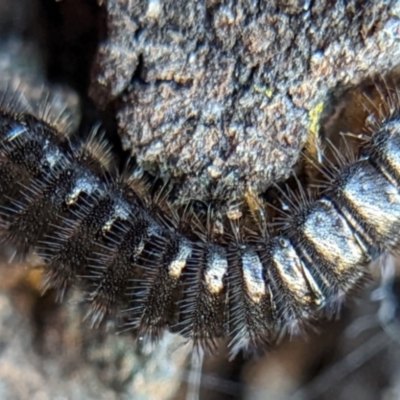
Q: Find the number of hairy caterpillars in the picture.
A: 1